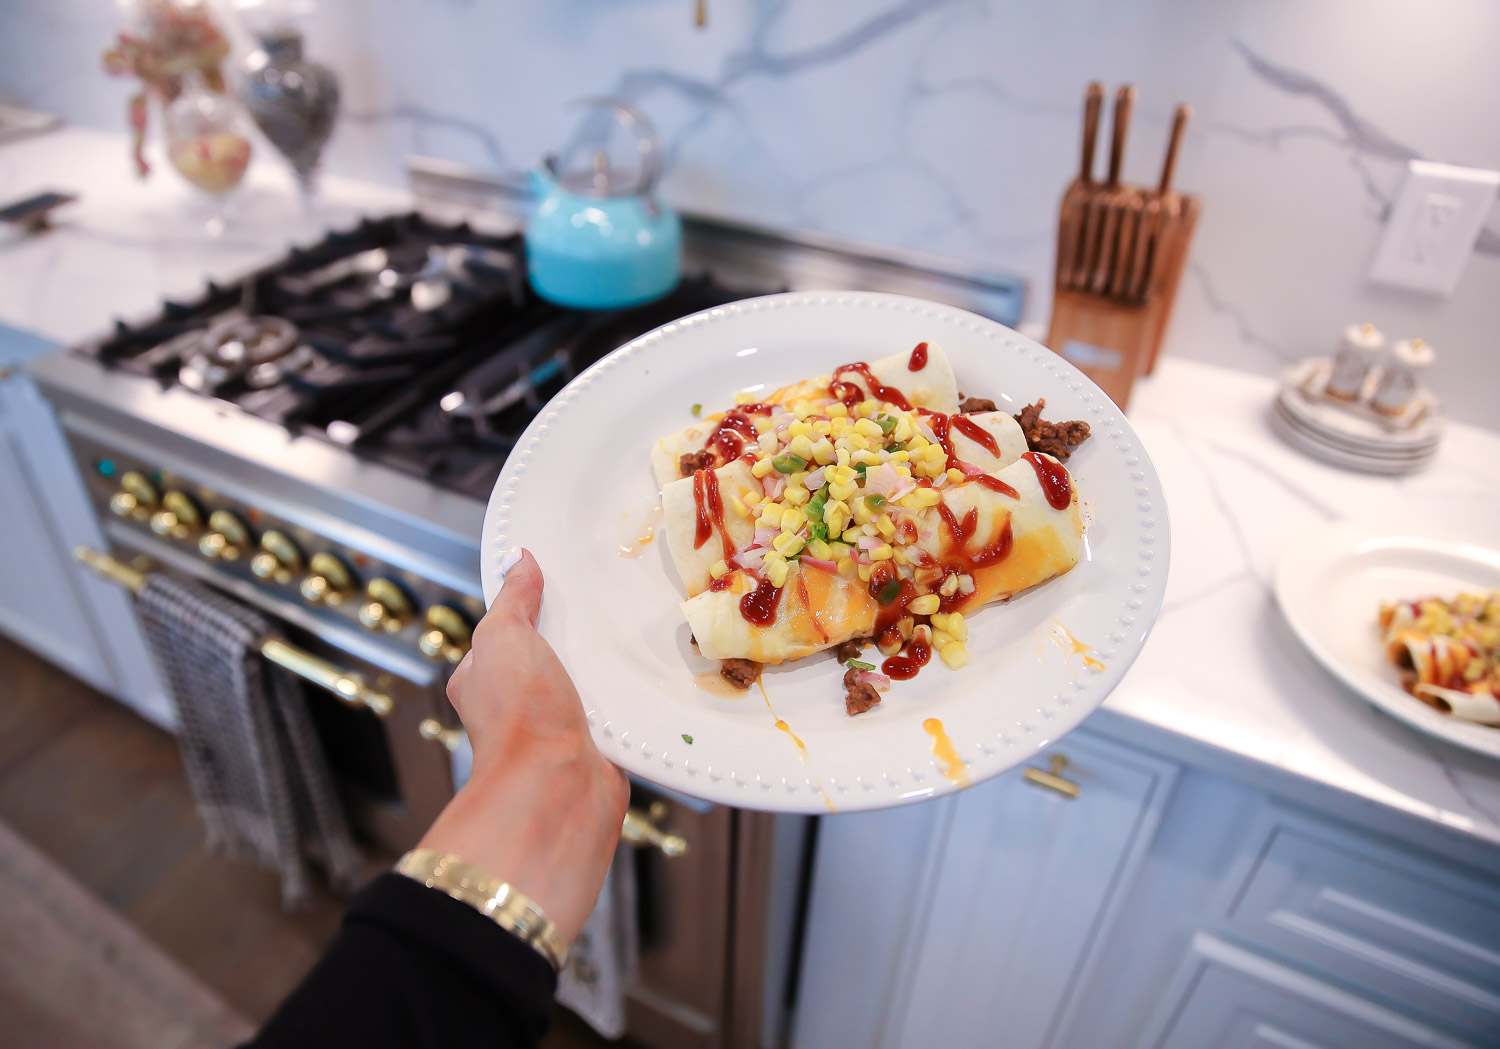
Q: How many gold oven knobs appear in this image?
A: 7